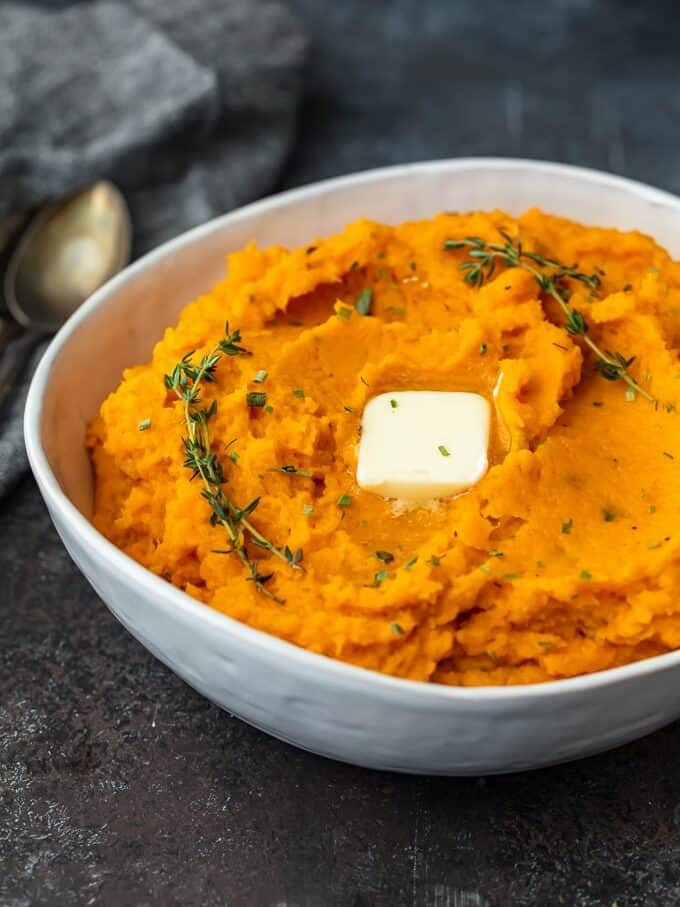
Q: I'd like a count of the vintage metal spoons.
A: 2